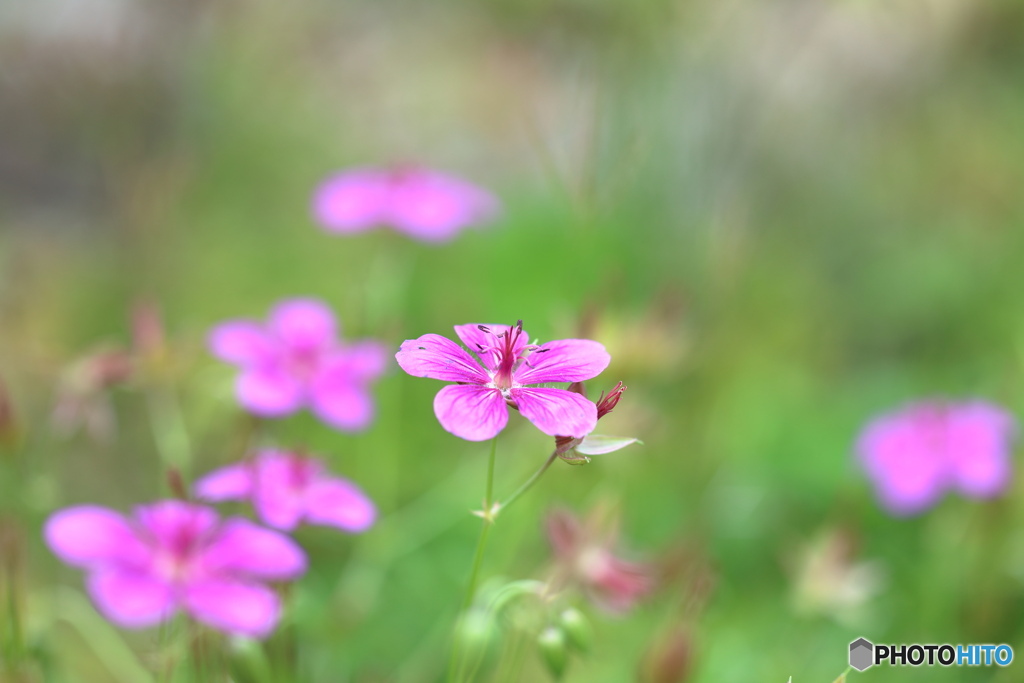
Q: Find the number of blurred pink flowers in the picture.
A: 5